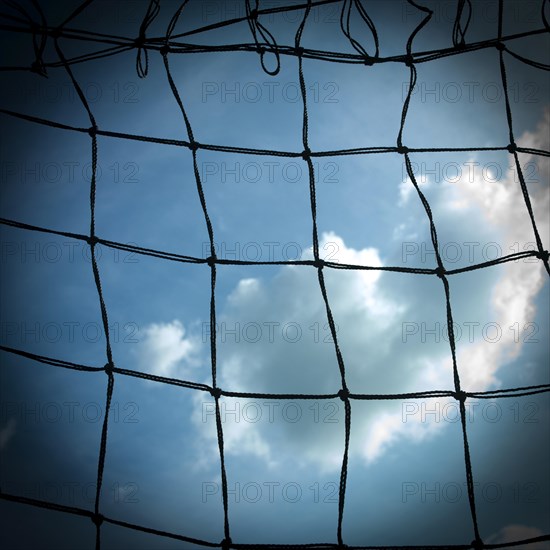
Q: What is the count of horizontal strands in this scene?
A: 5